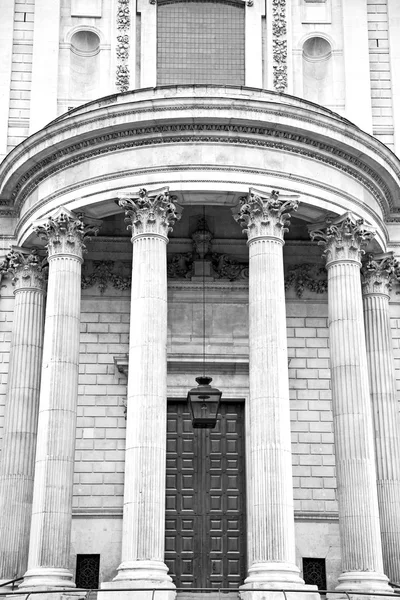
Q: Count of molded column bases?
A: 4